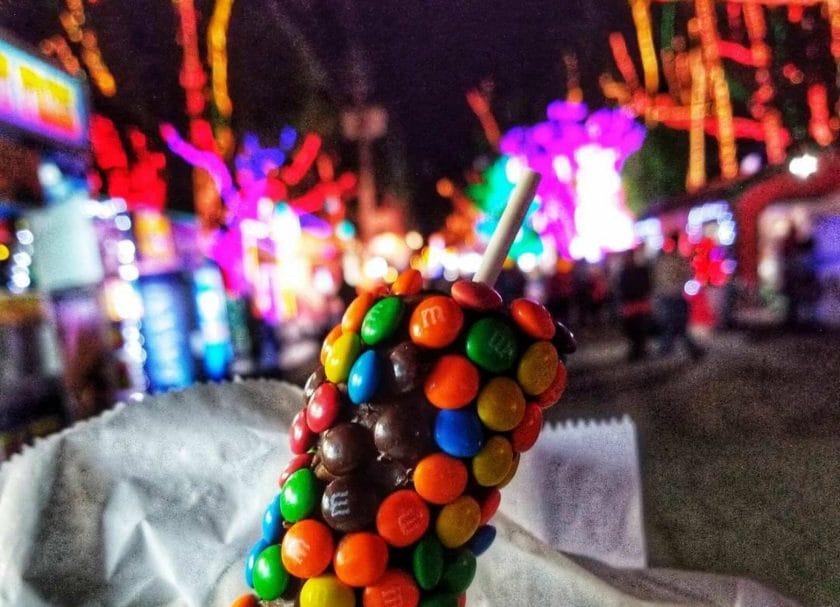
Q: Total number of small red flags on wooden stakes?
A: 0